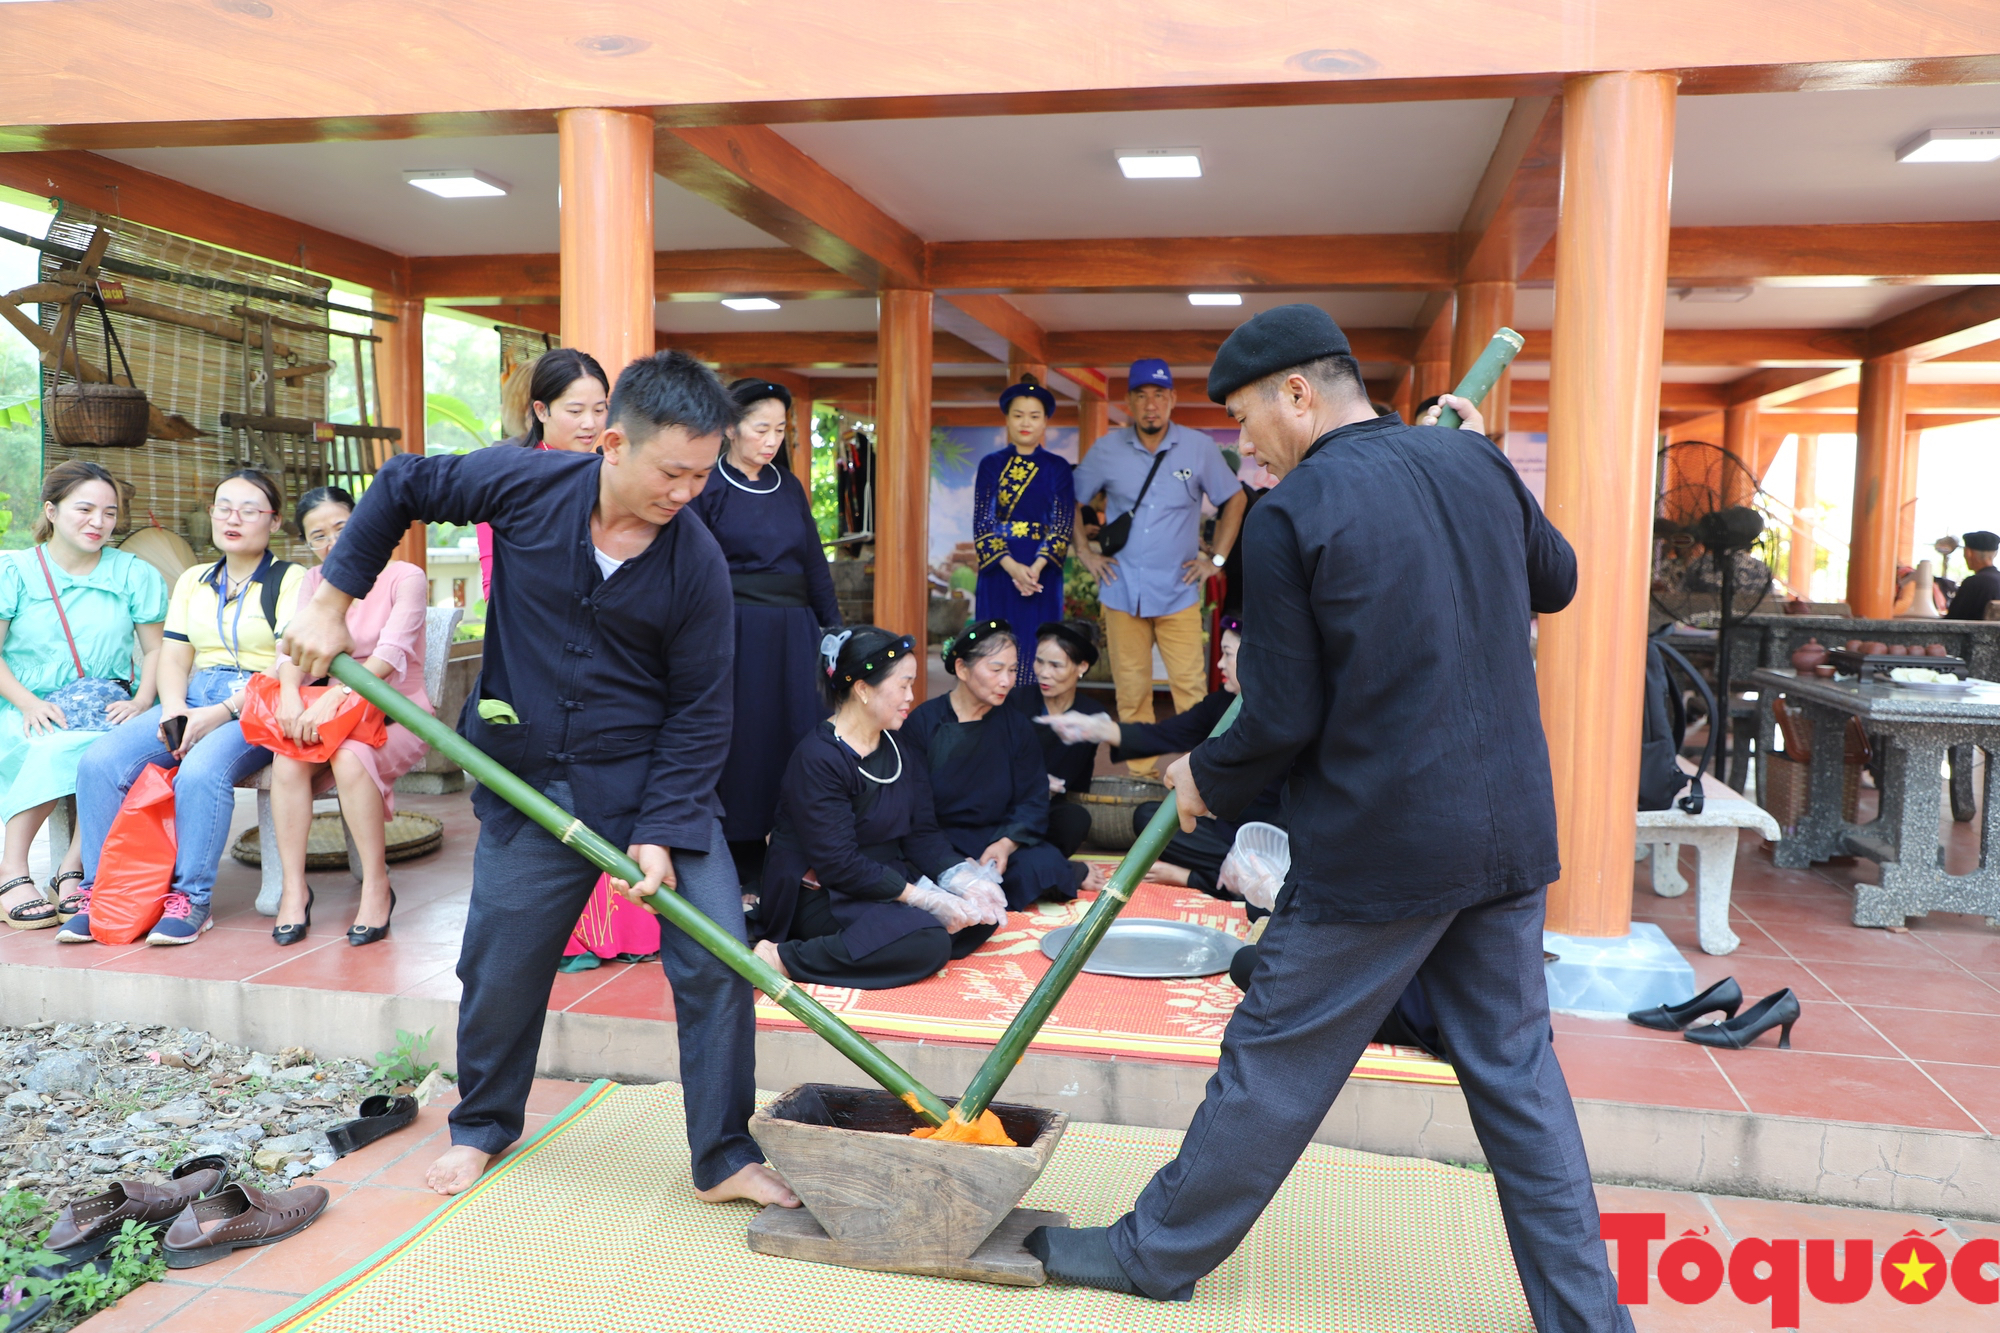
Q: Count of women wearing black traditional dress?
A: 5